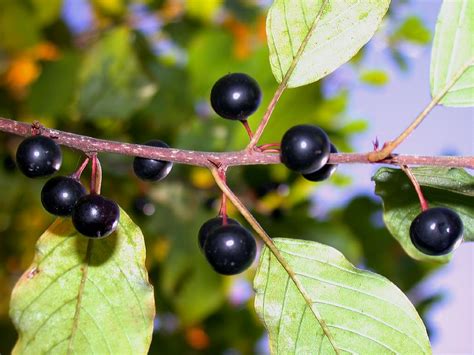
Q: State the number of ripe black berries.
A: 10